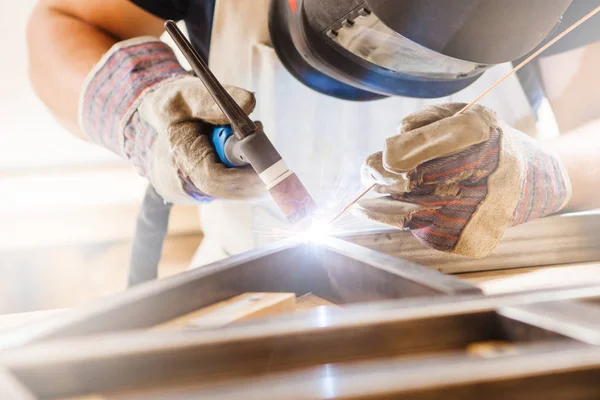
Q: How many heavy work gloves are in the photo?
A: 2